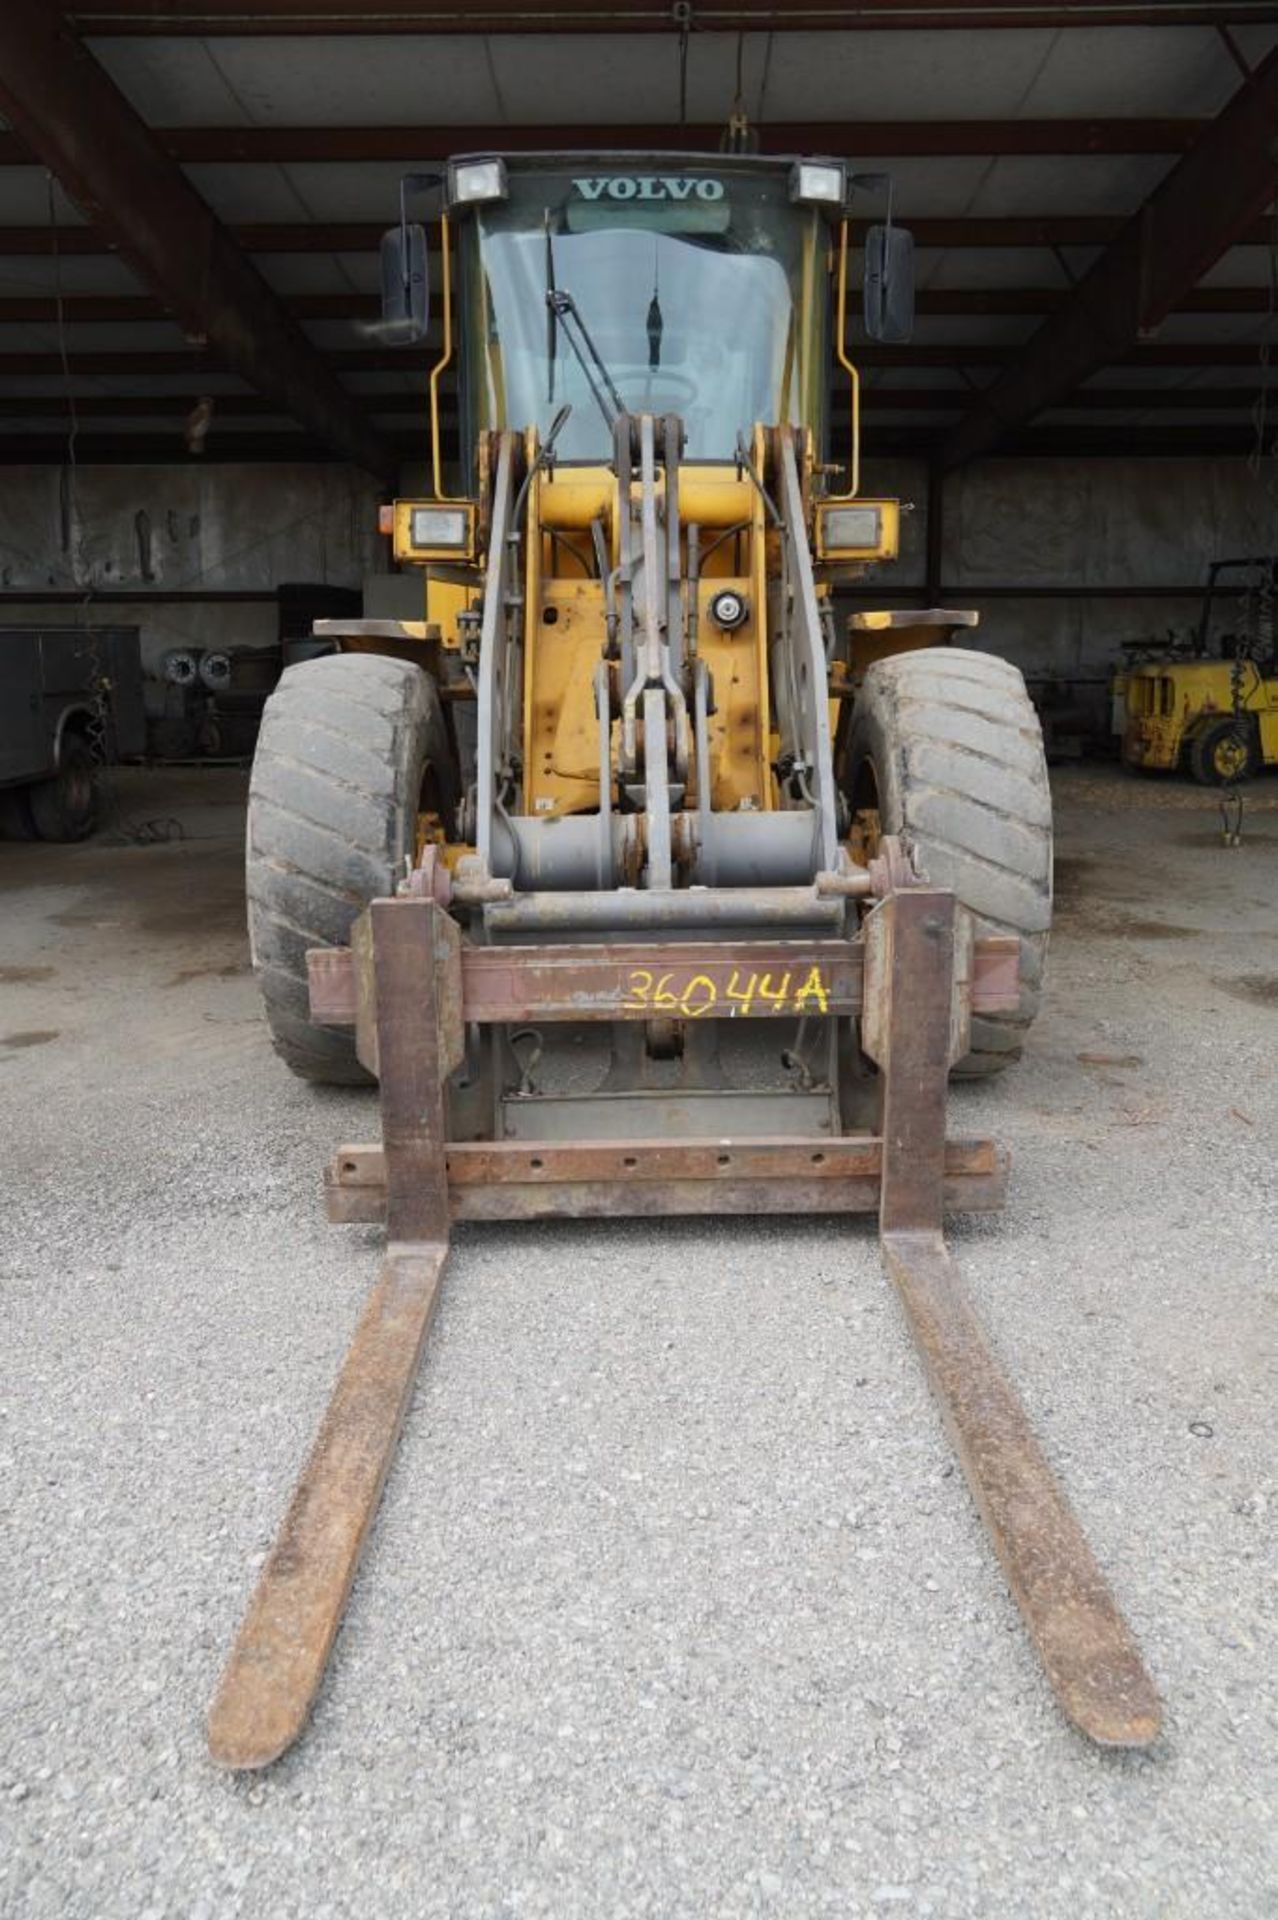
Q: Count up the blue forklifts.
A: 0